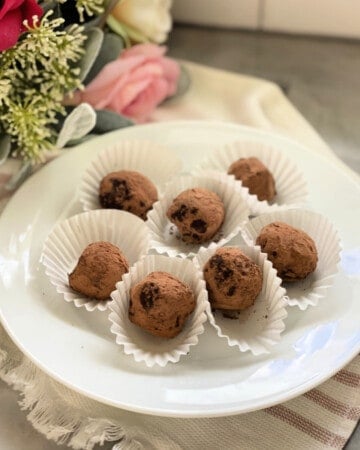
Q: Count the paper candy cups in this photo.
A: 7